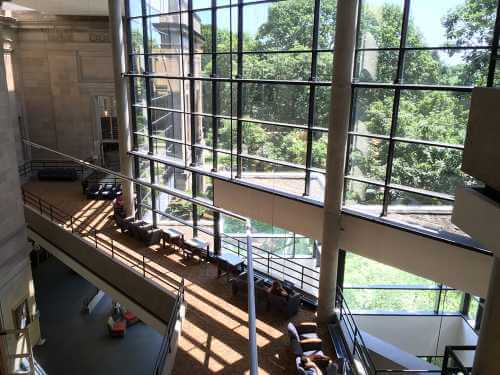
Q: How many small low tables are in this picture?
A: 3